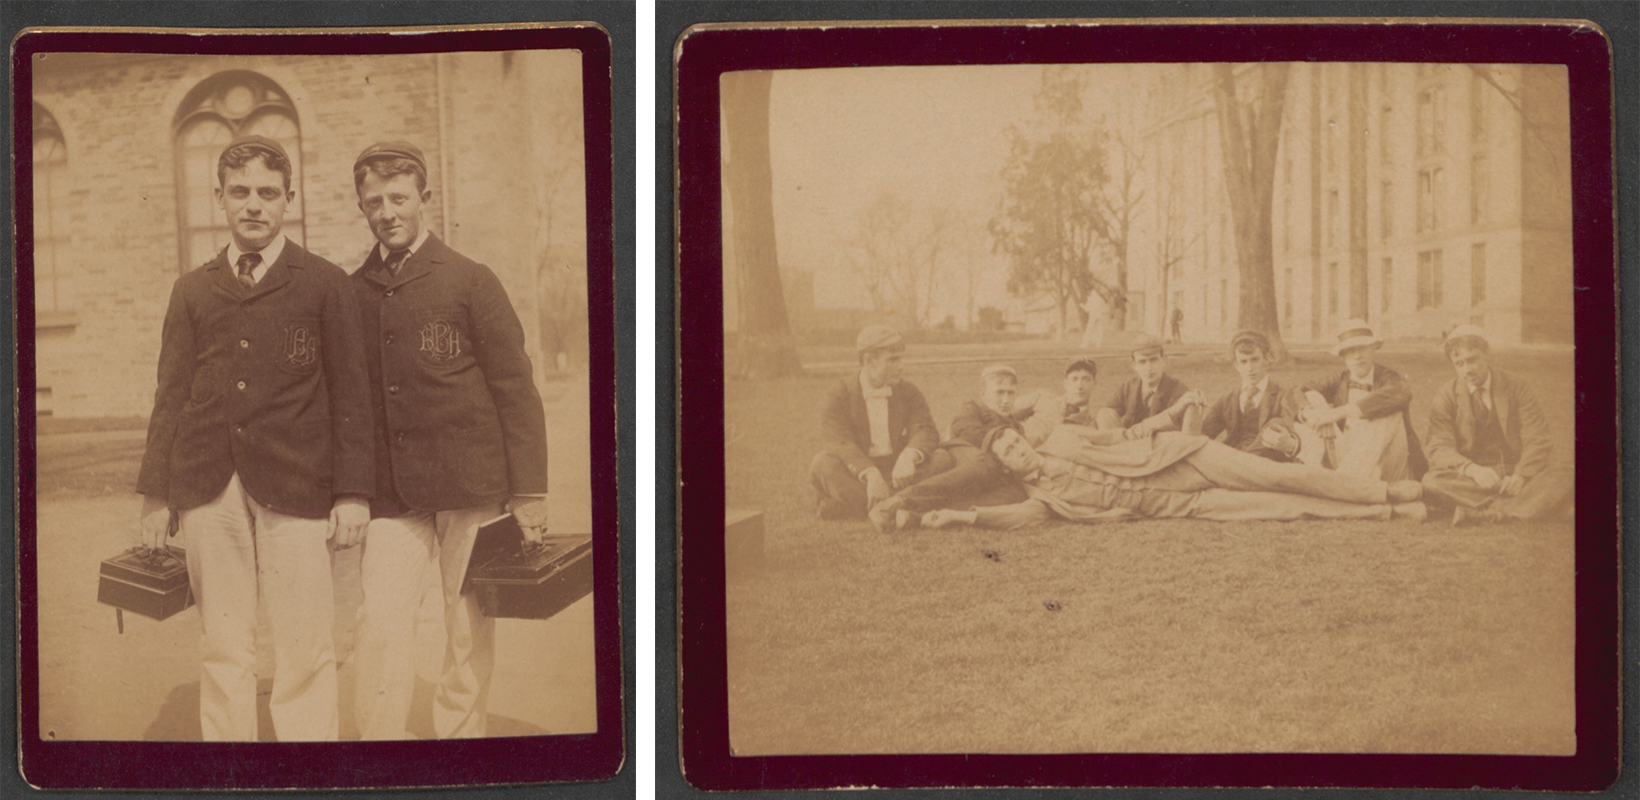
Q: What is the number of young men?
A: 10